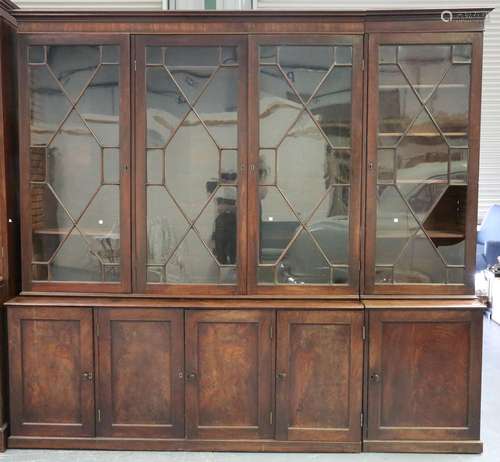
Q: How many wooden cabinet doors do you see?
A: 5